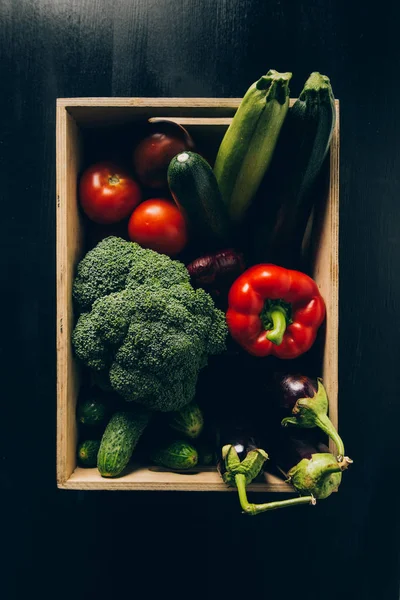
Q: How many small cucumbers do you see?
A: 5